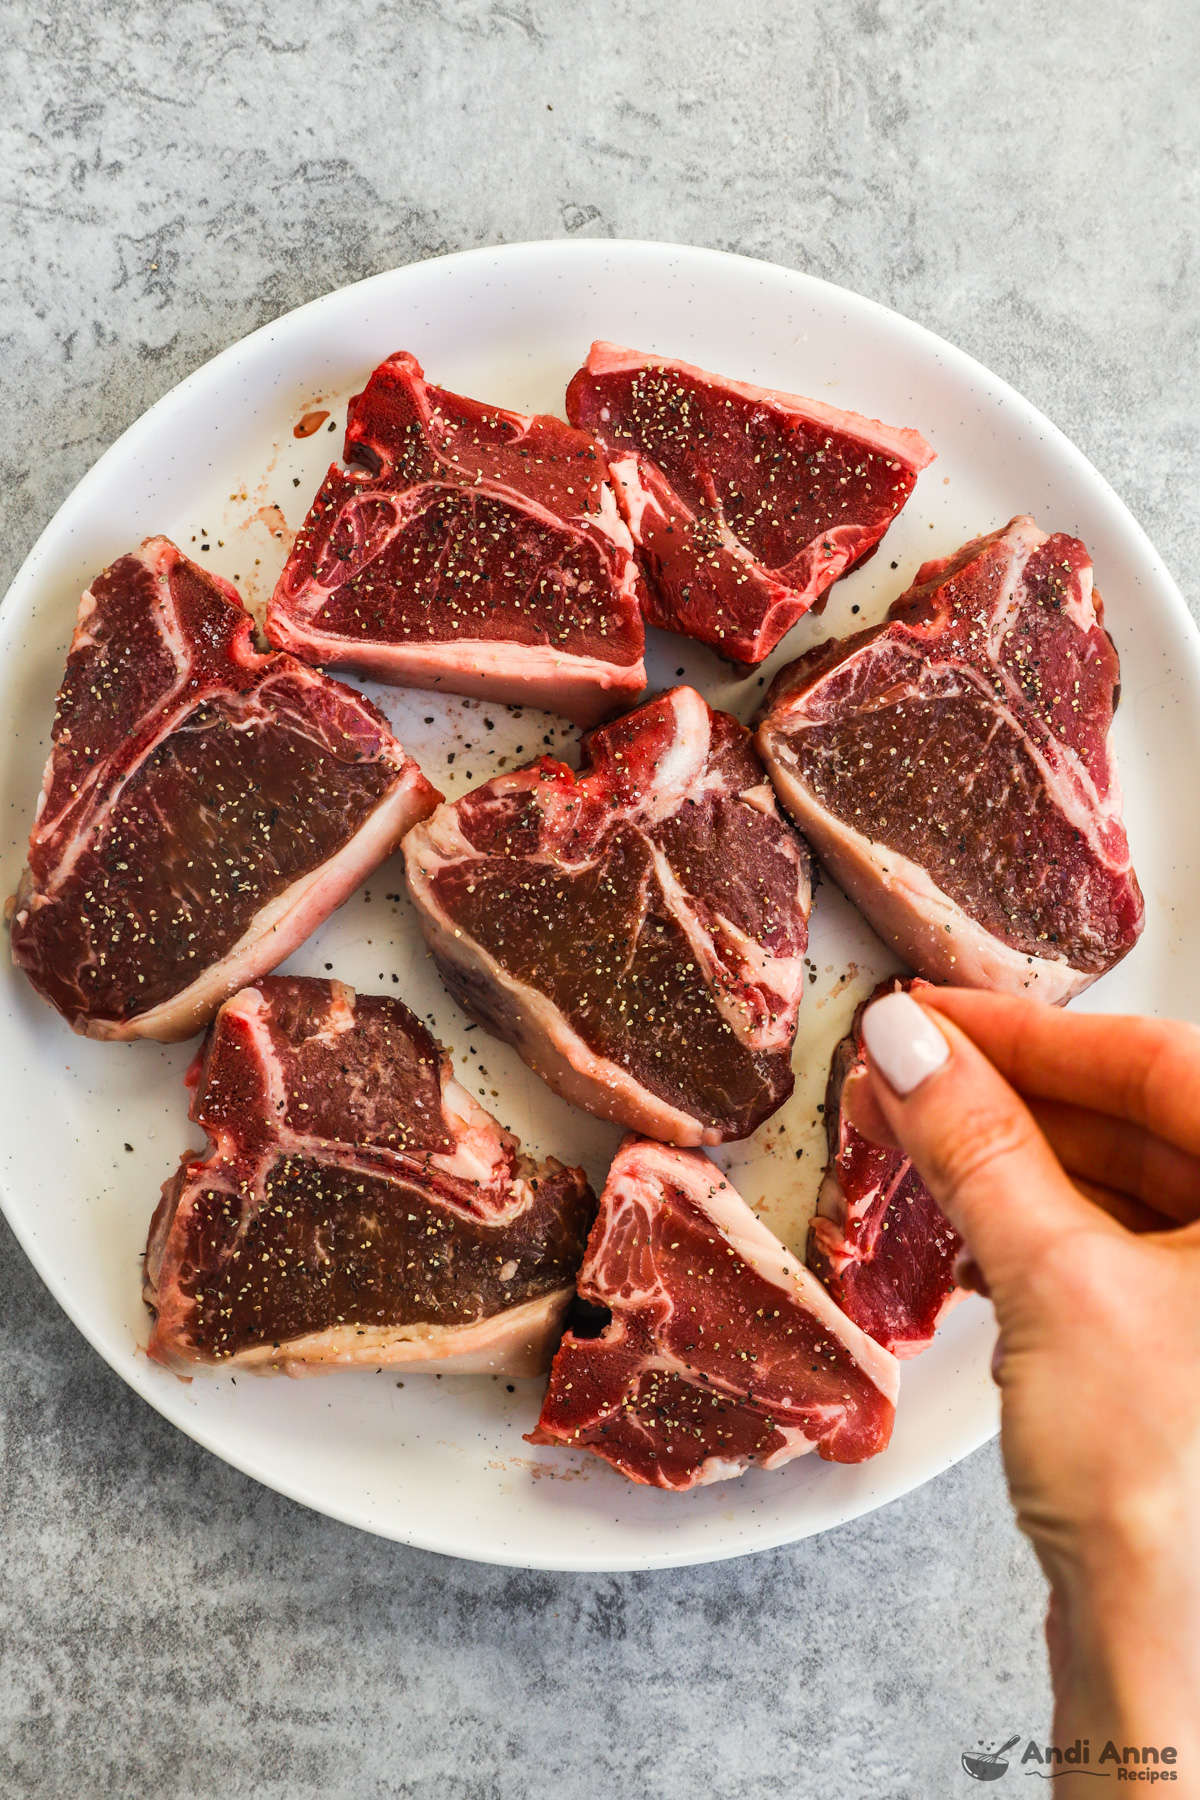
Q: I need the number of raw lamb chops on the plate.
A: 8